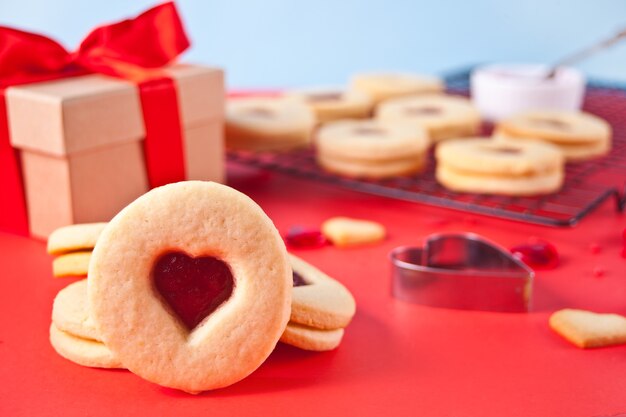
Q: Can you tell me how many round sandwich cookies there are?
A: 11